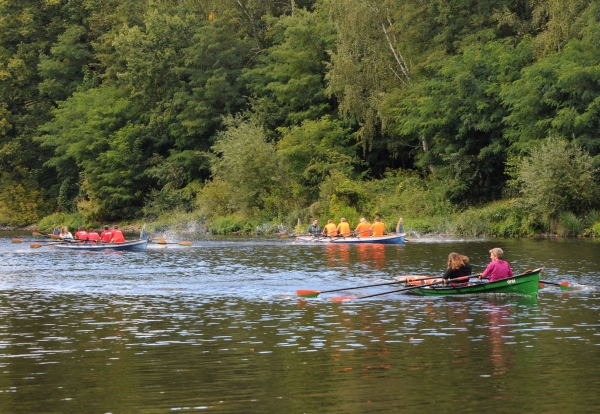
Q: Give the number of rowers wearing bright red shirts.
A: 4